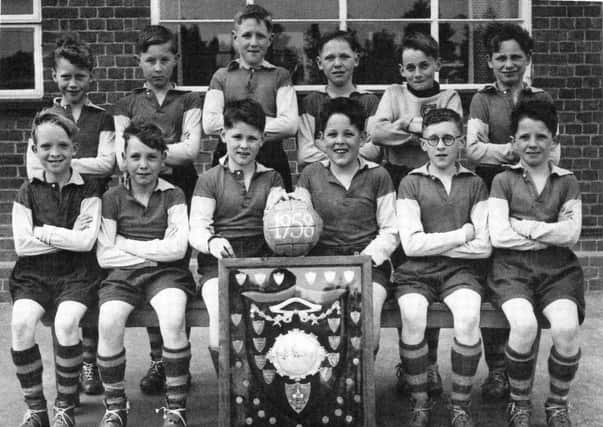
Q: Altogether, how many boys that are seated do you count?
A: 6